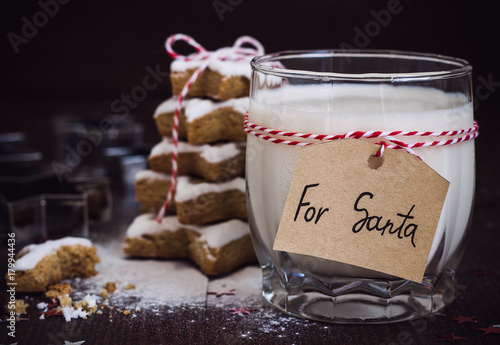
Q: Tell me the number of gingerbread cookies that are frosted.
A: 6